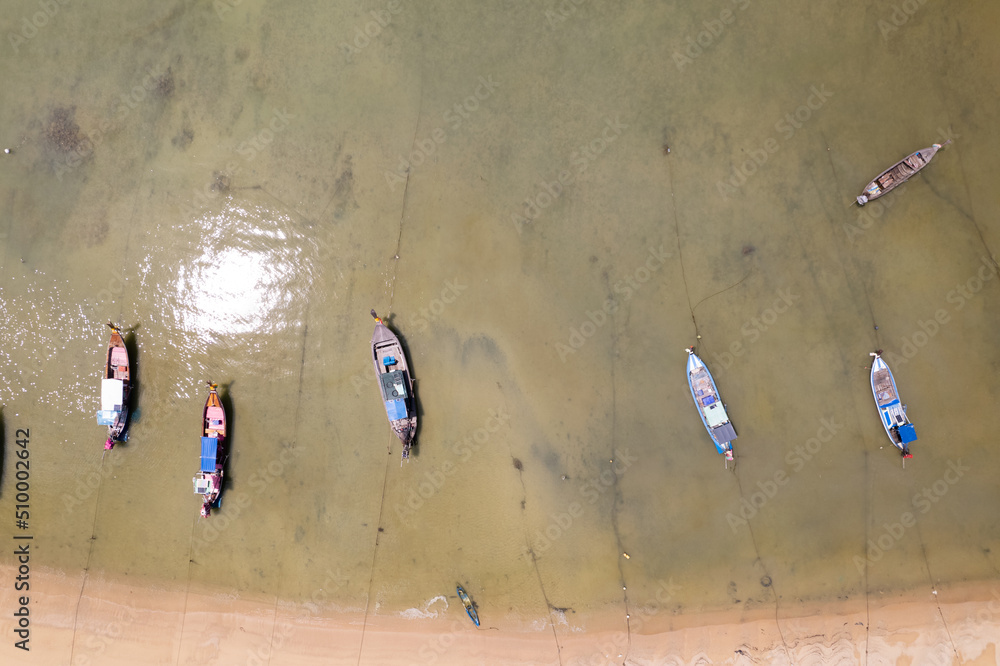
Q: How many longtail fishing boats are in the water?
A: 6